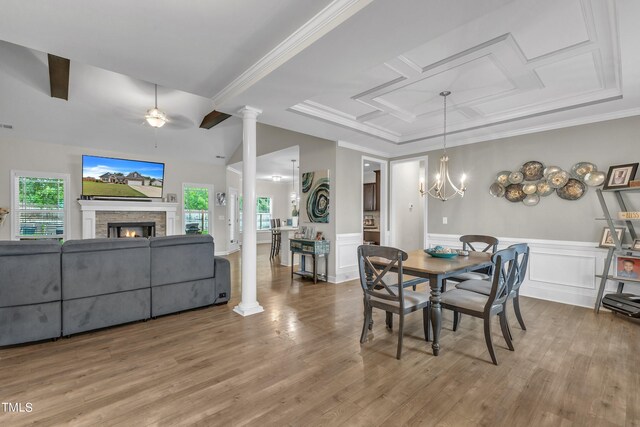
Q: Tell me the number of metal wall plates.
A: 13